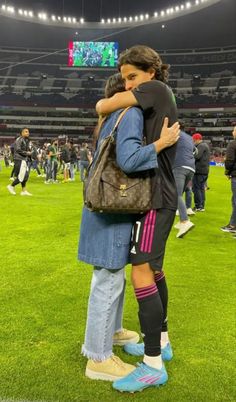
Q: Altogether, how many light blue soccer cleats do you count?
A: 2